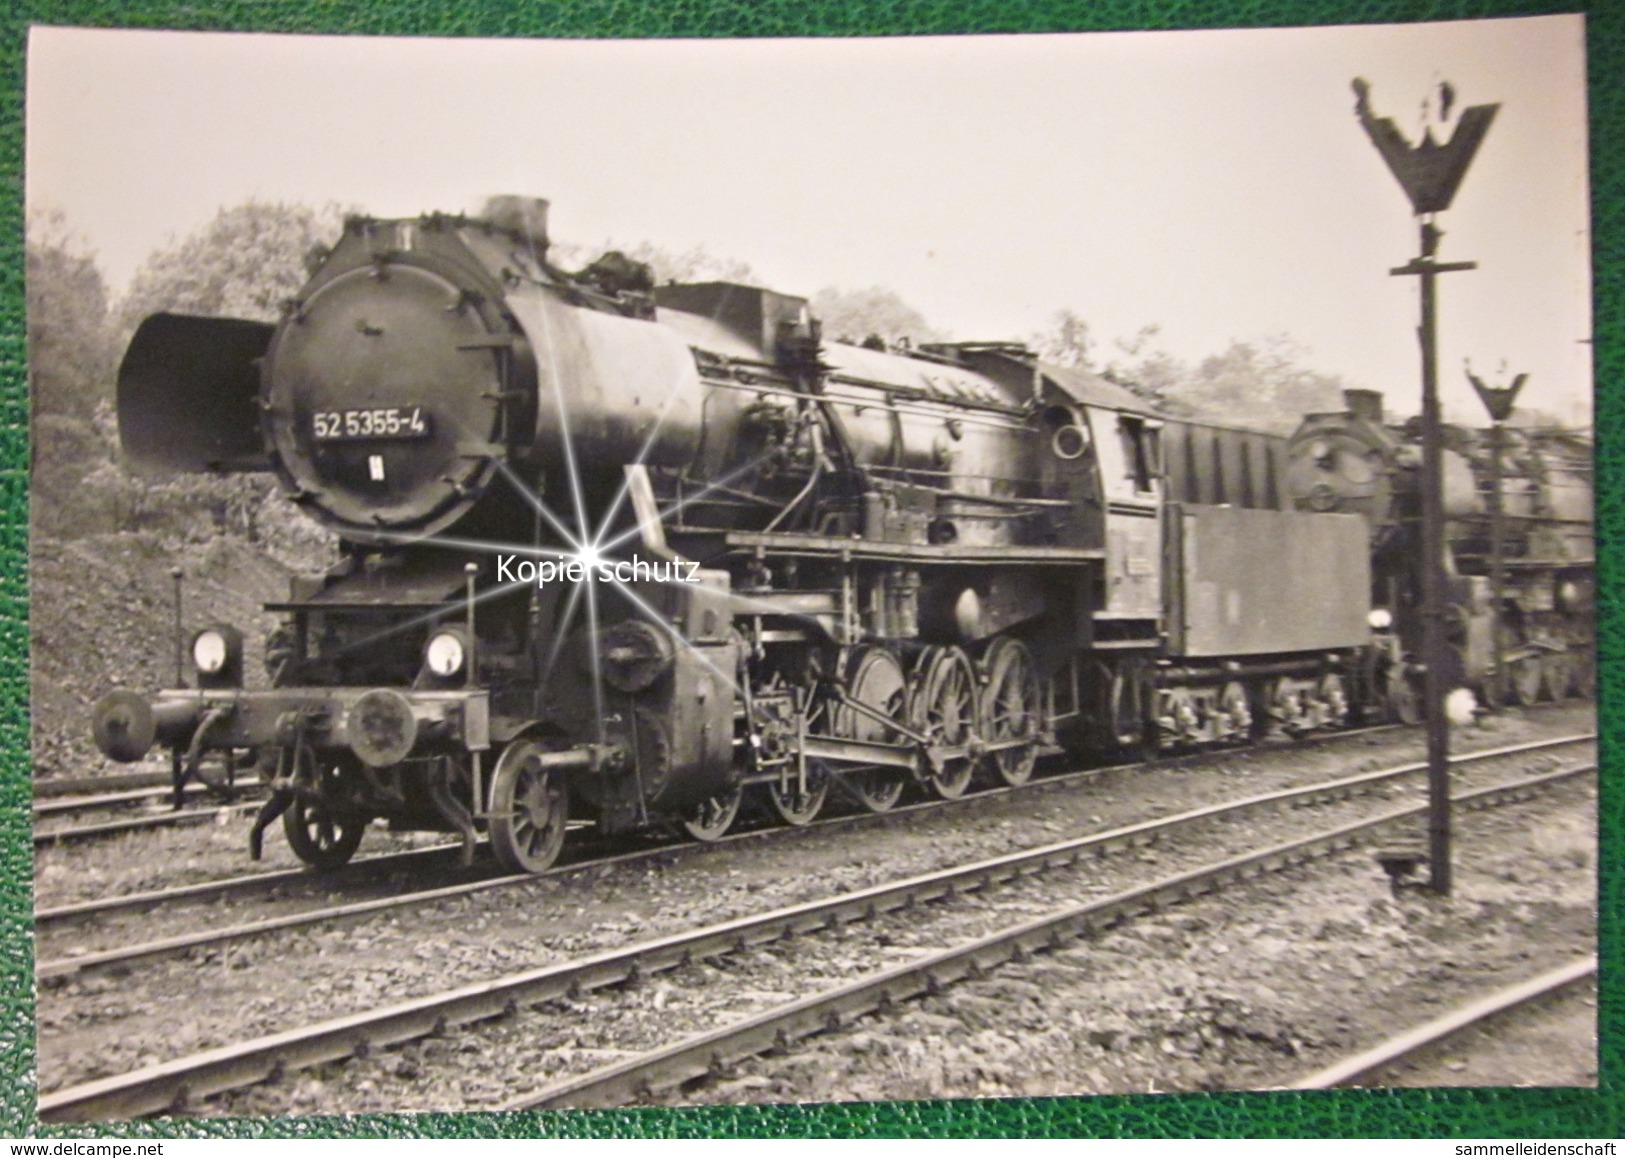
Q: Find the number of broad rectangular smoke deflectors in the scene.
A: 1